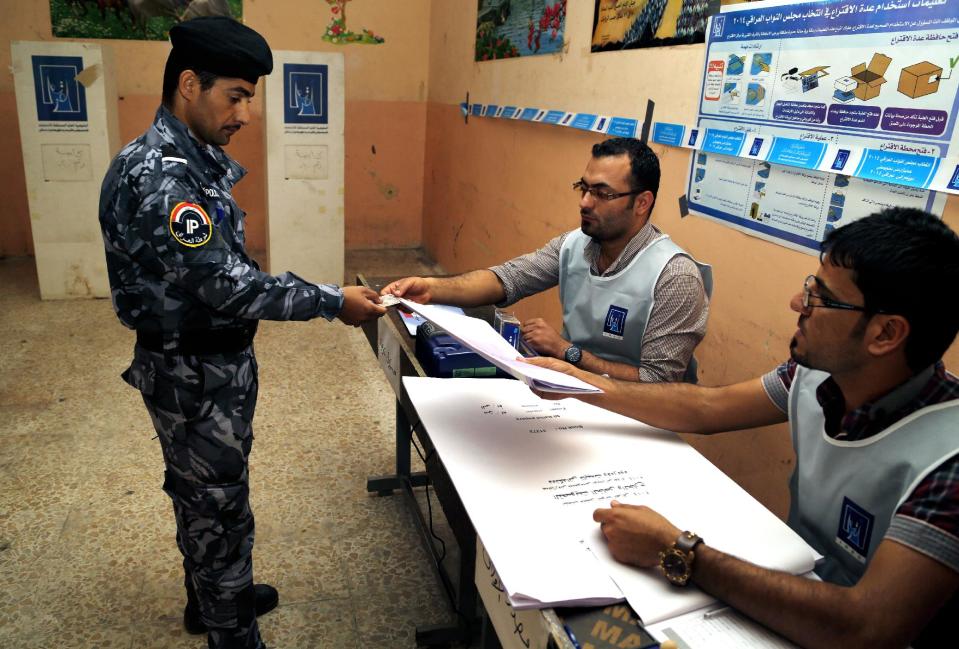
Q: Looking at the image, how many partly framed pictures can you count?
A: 3